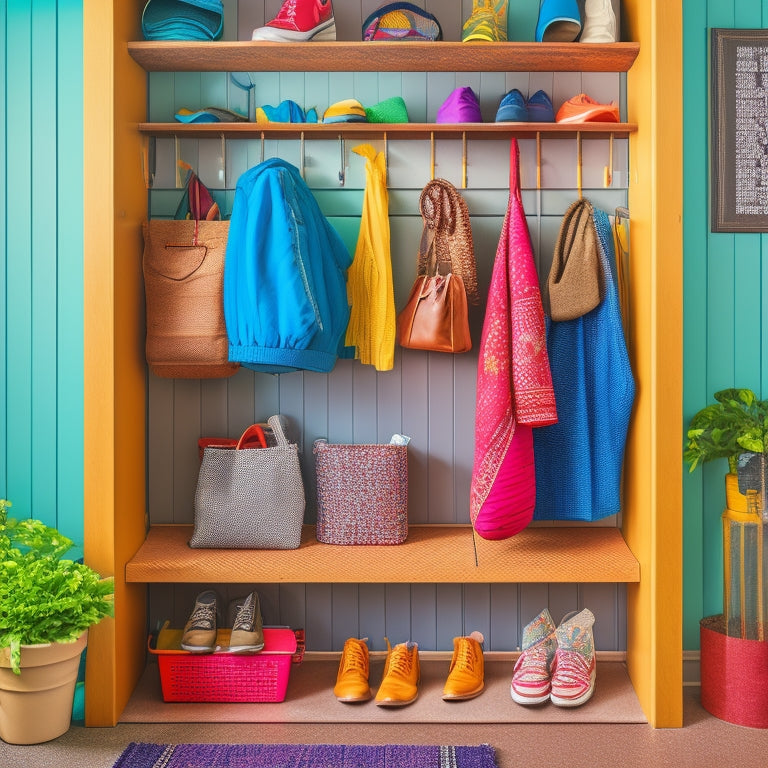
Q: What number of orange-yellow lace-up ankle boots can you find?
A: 3